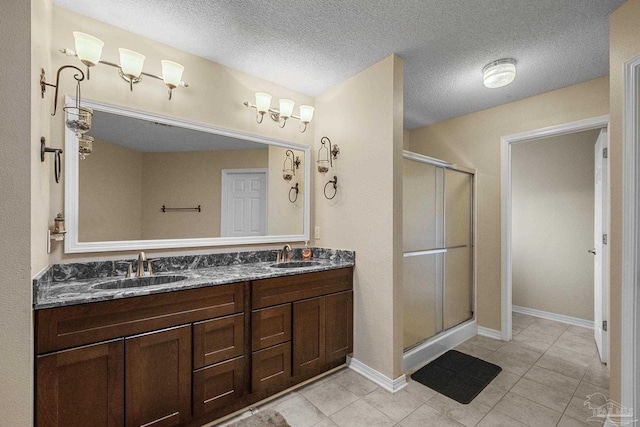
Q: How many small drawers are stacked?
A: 4